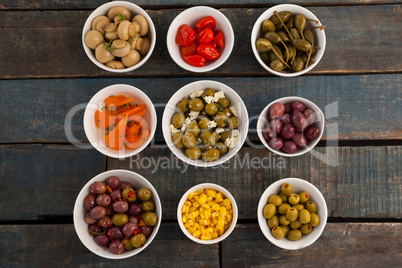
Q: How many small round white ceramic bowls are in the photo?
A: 9